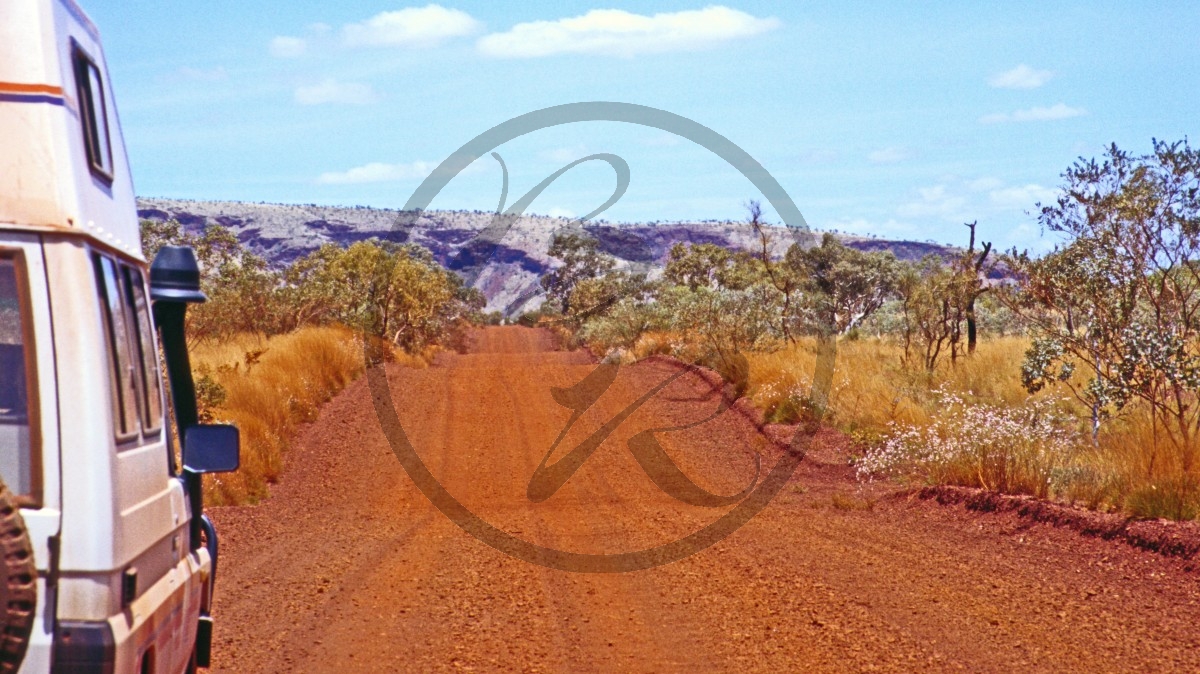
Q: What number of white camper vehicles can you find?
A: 1